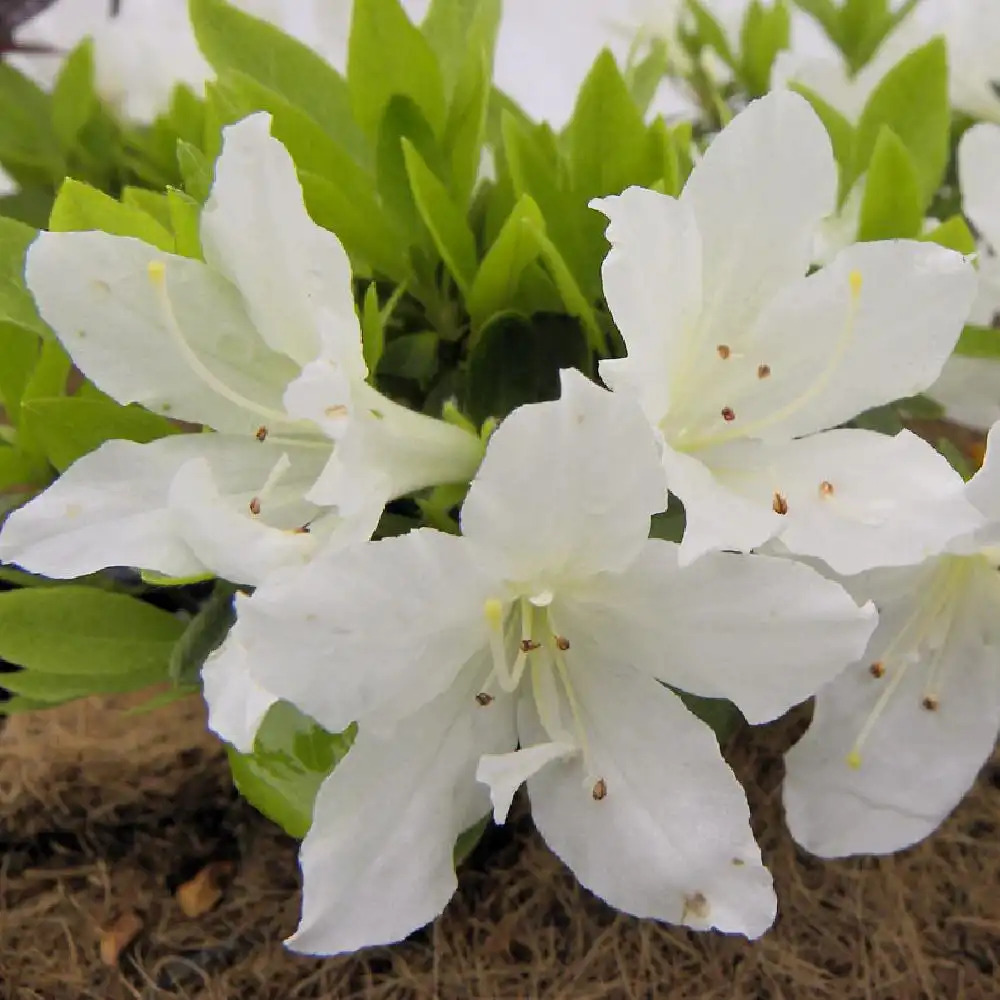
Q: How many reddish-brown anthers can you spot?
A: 13